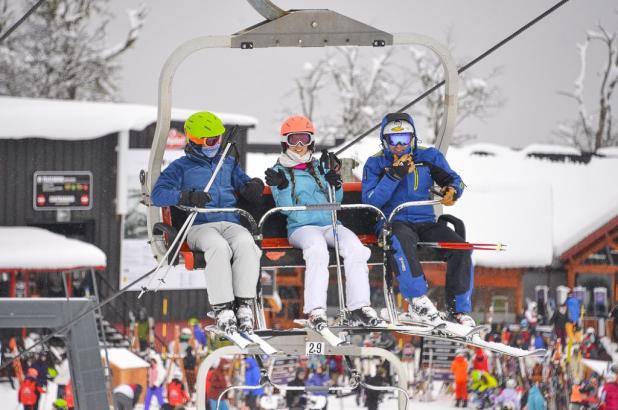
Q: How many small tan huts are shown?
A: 1